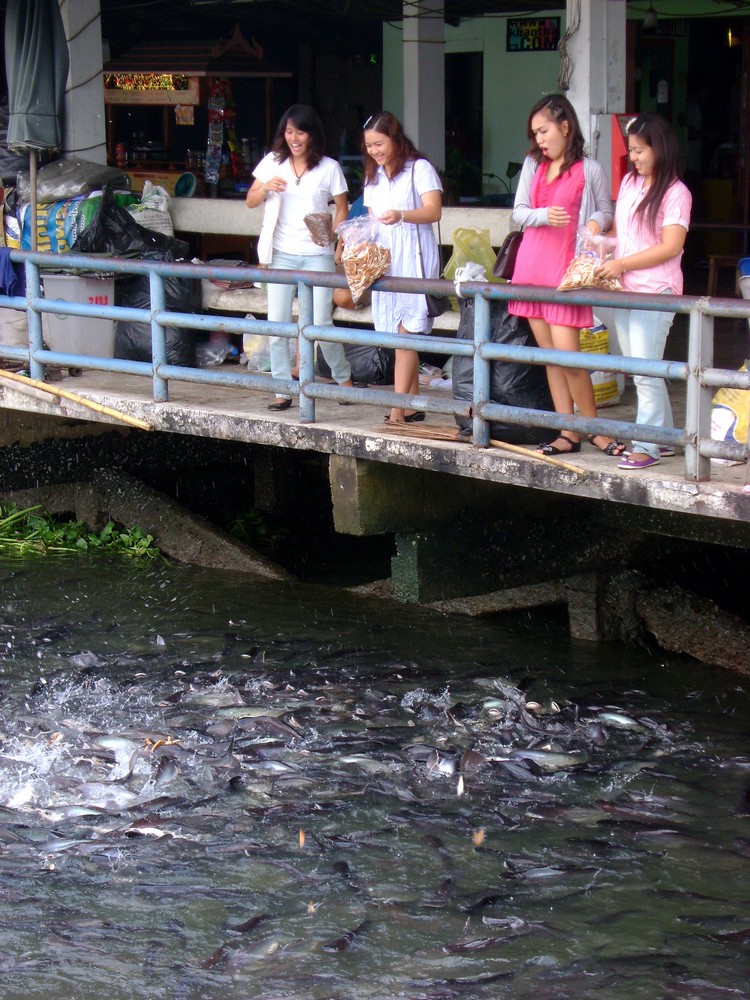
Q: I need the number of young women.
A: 4